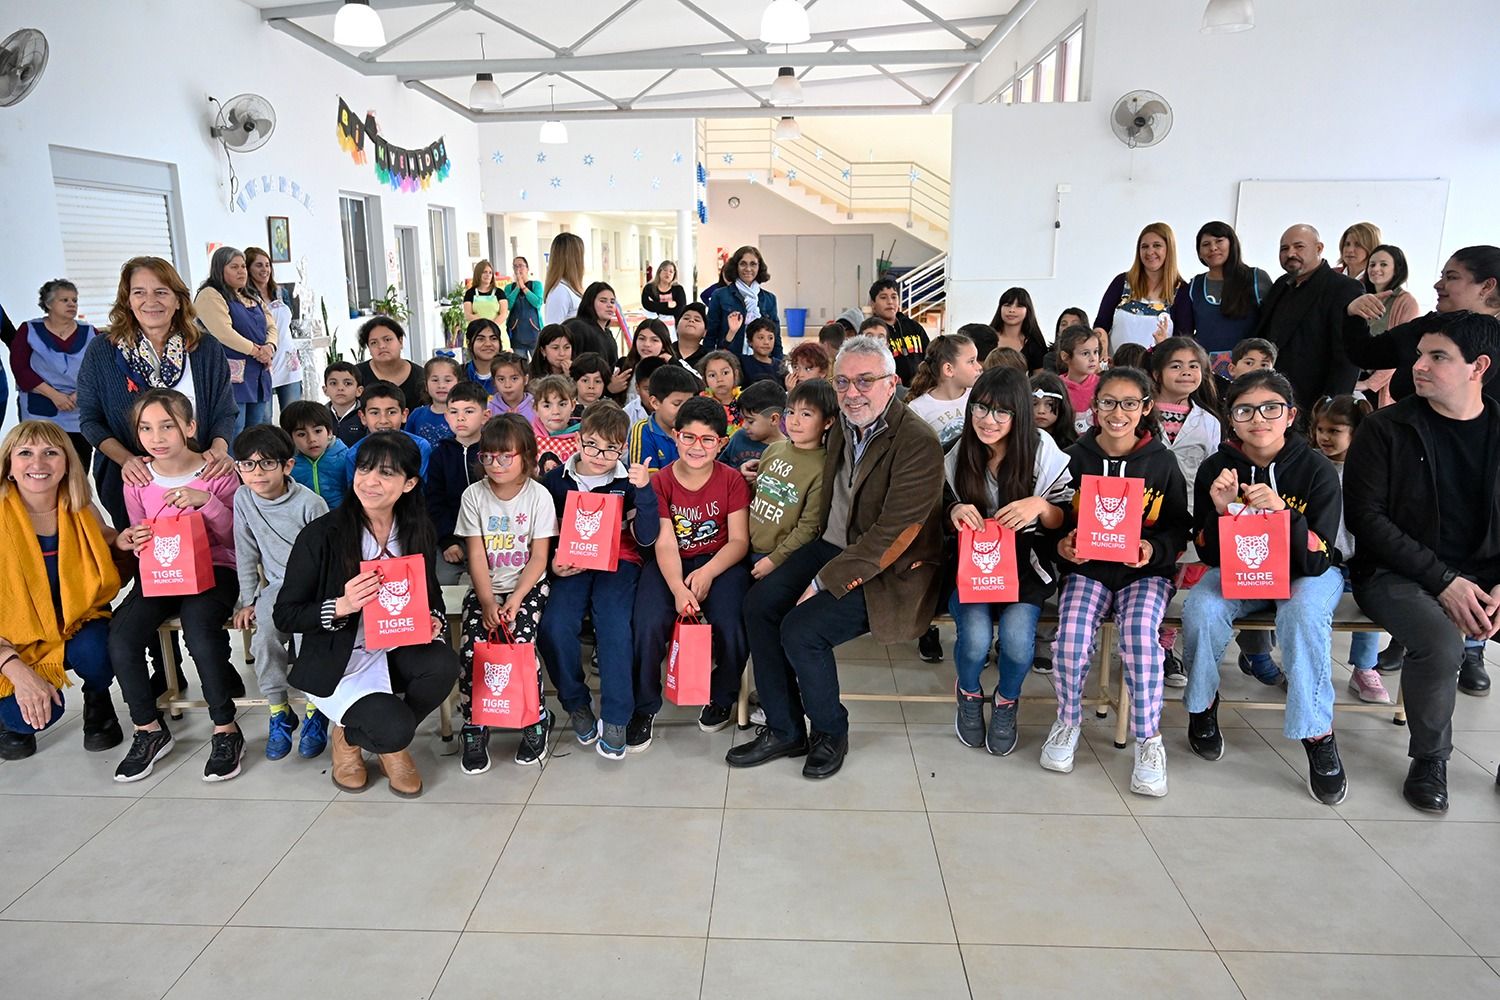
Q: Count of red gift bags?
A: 8